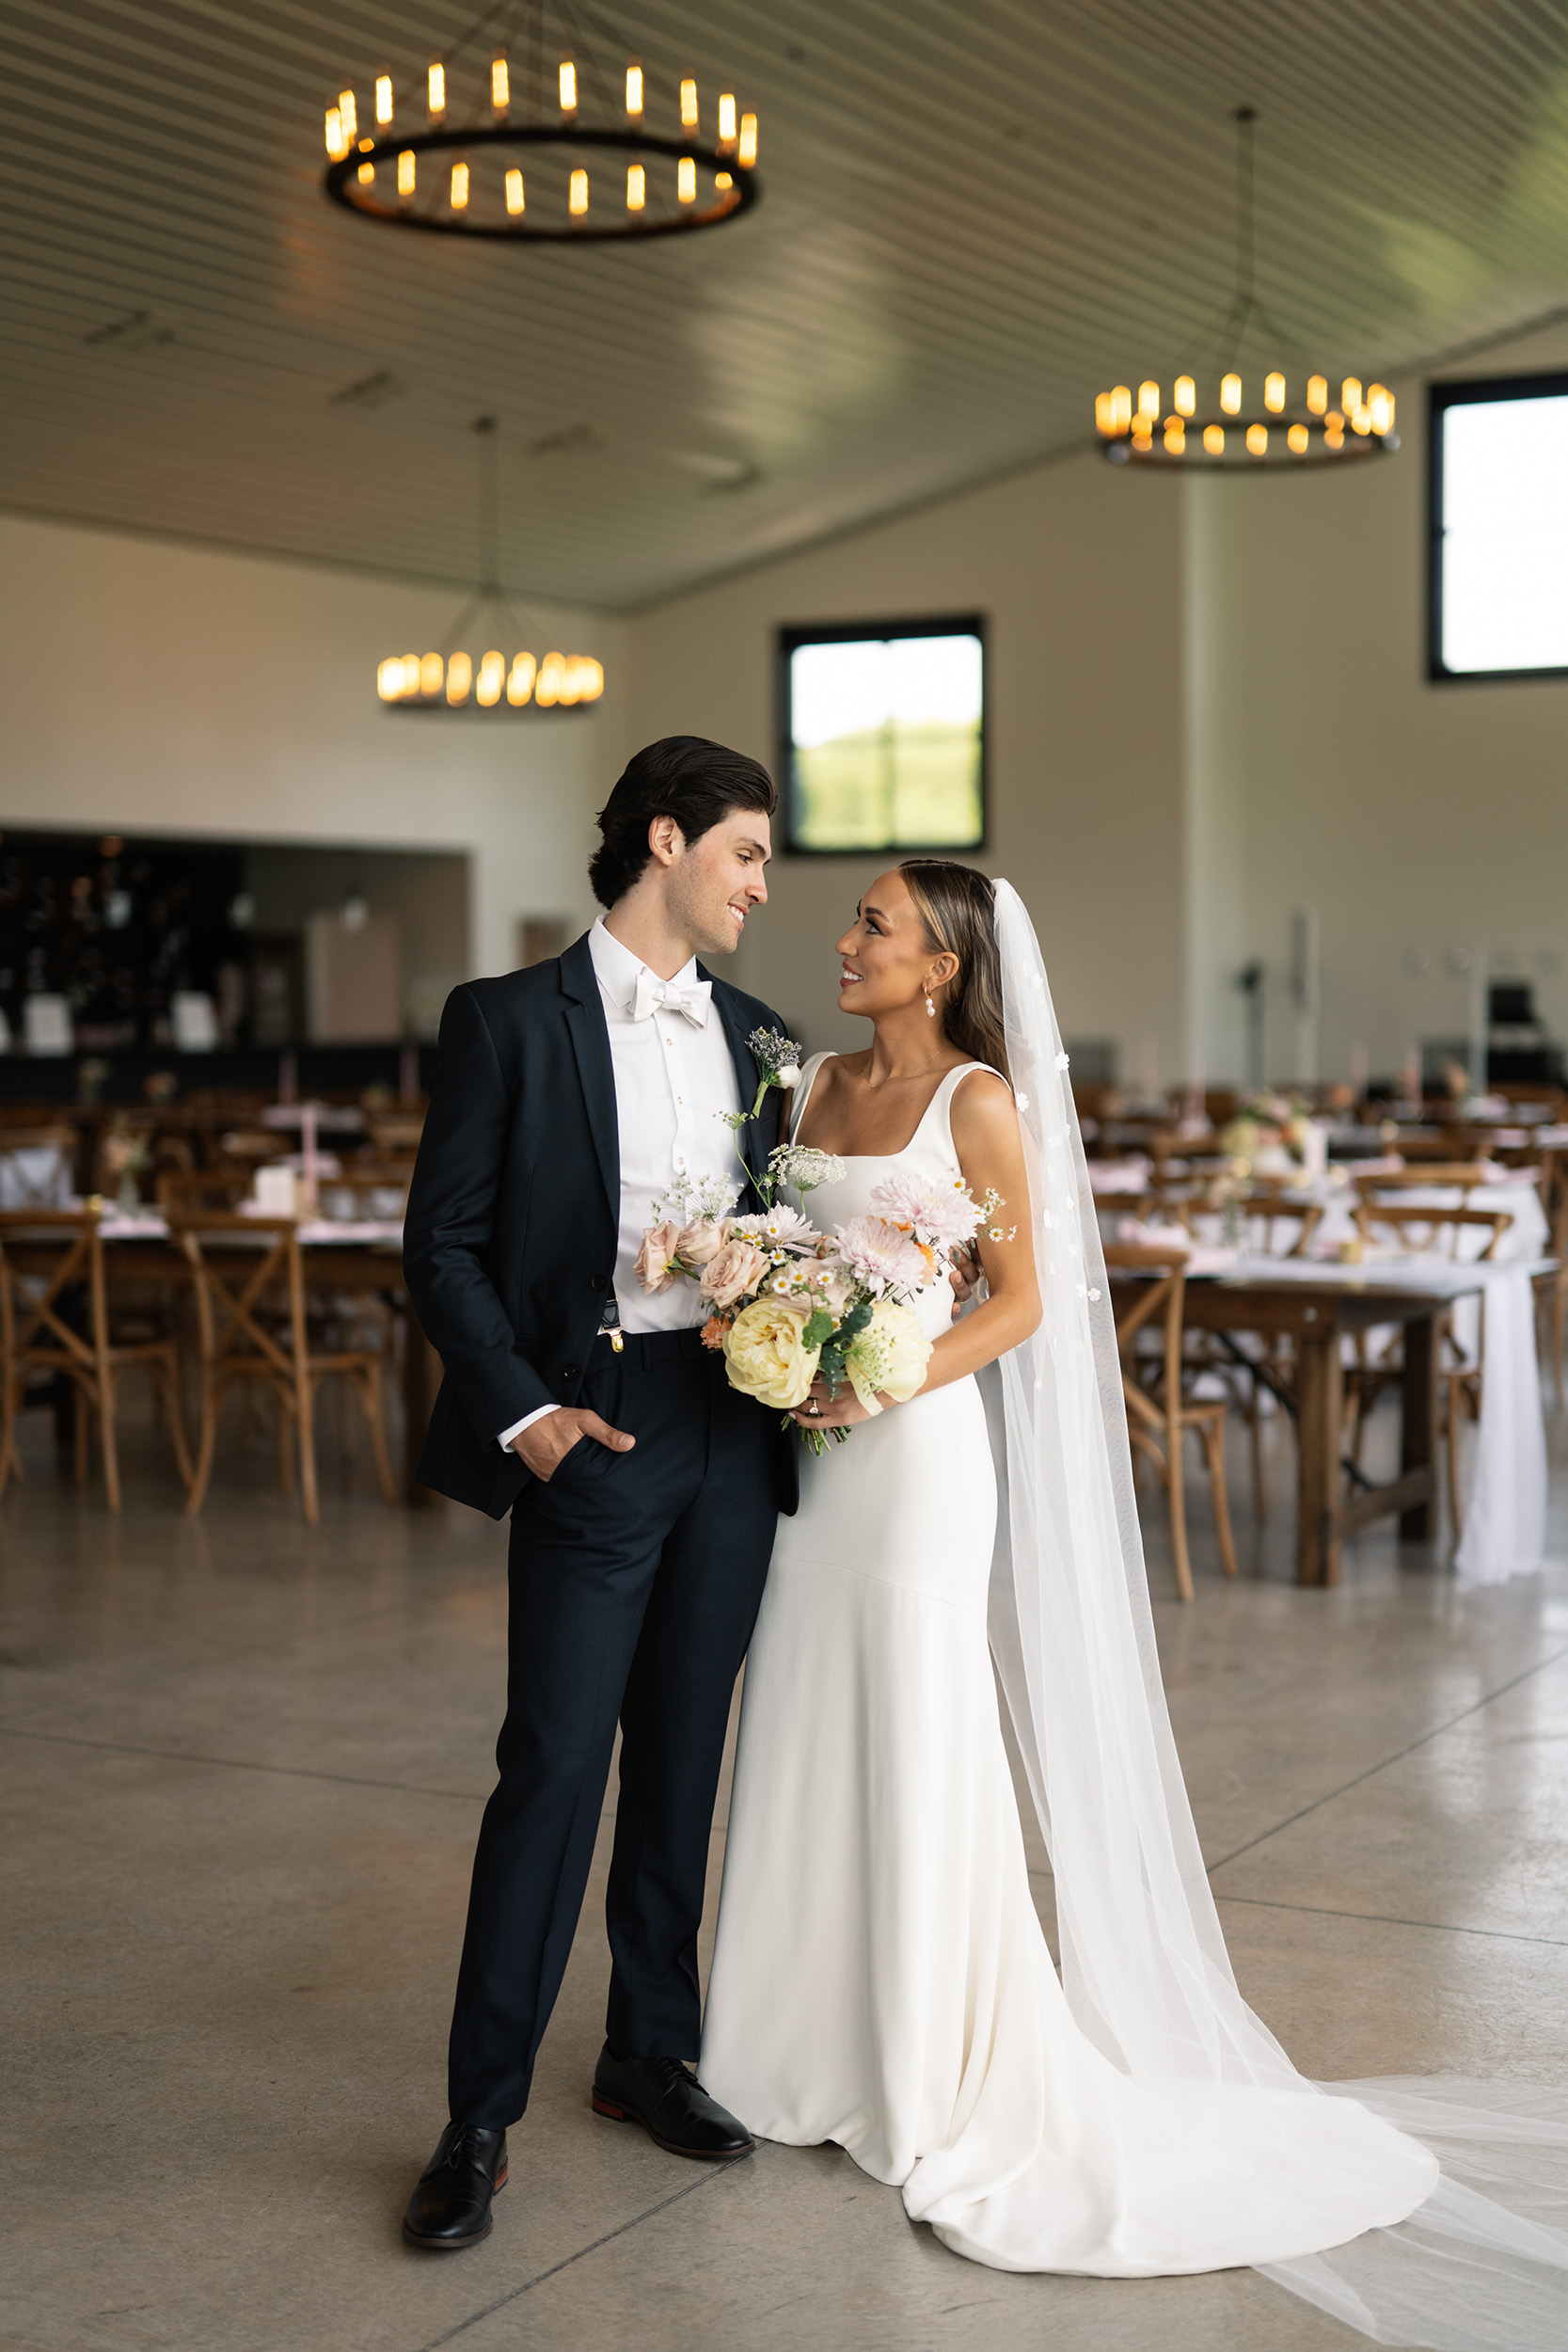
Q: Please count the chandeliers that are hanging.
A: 3